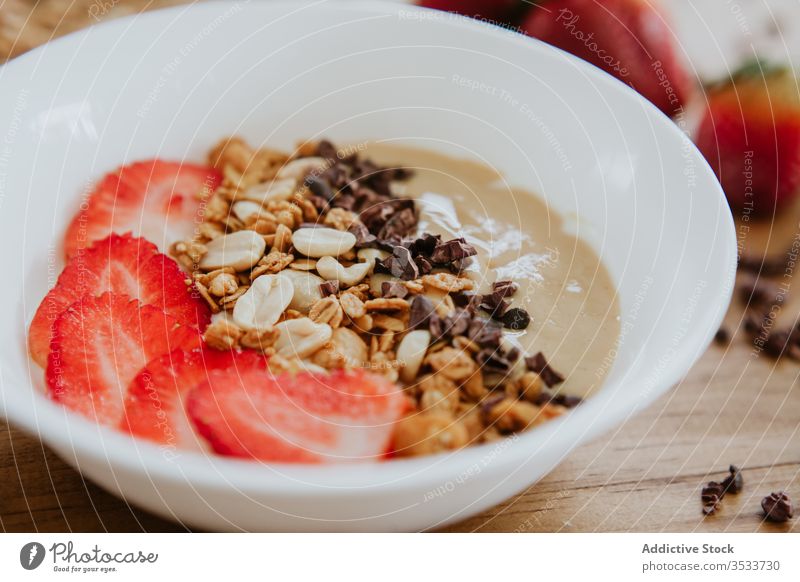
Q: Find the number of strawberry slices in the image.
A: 5